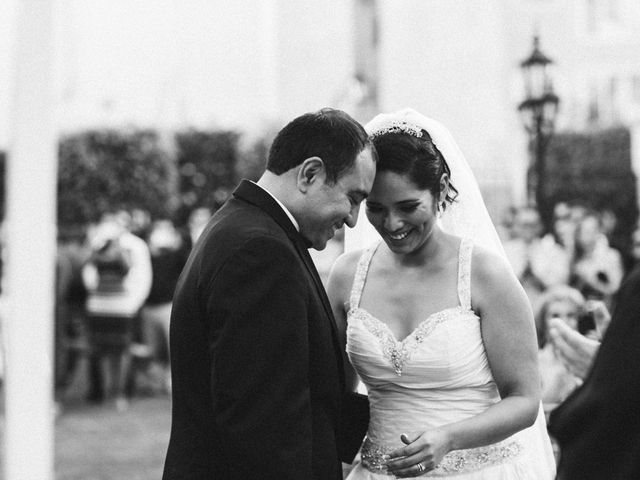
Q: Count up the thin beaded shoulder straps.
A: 2